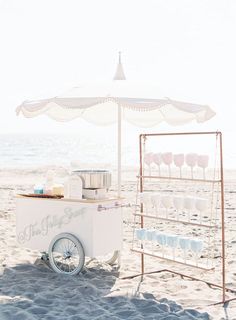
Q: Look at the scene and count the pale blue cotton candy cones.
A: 6